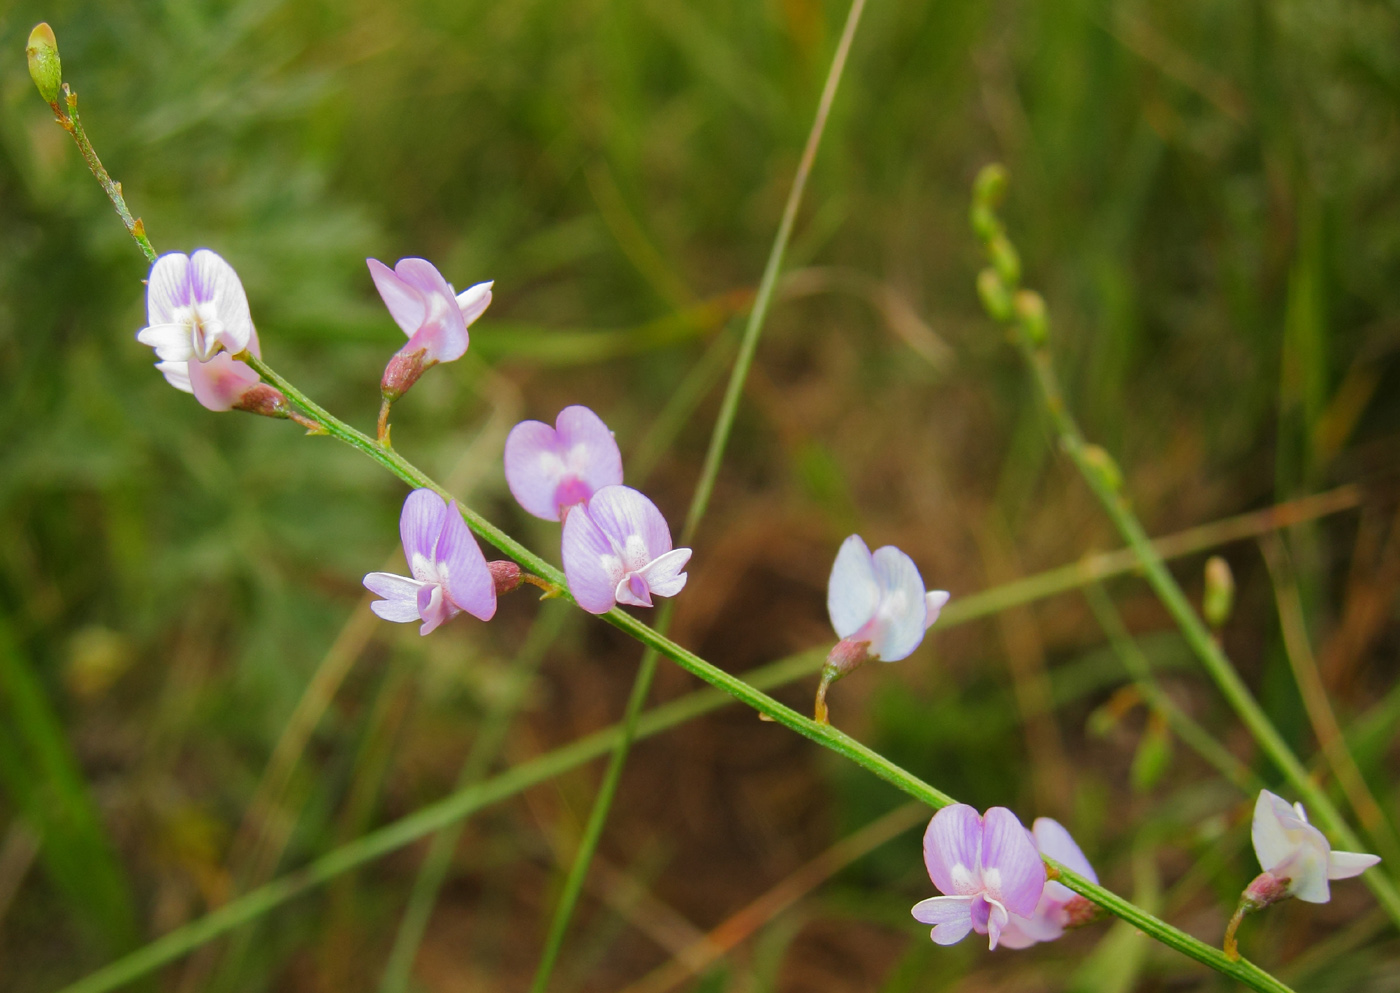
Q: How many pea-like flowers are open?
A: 10